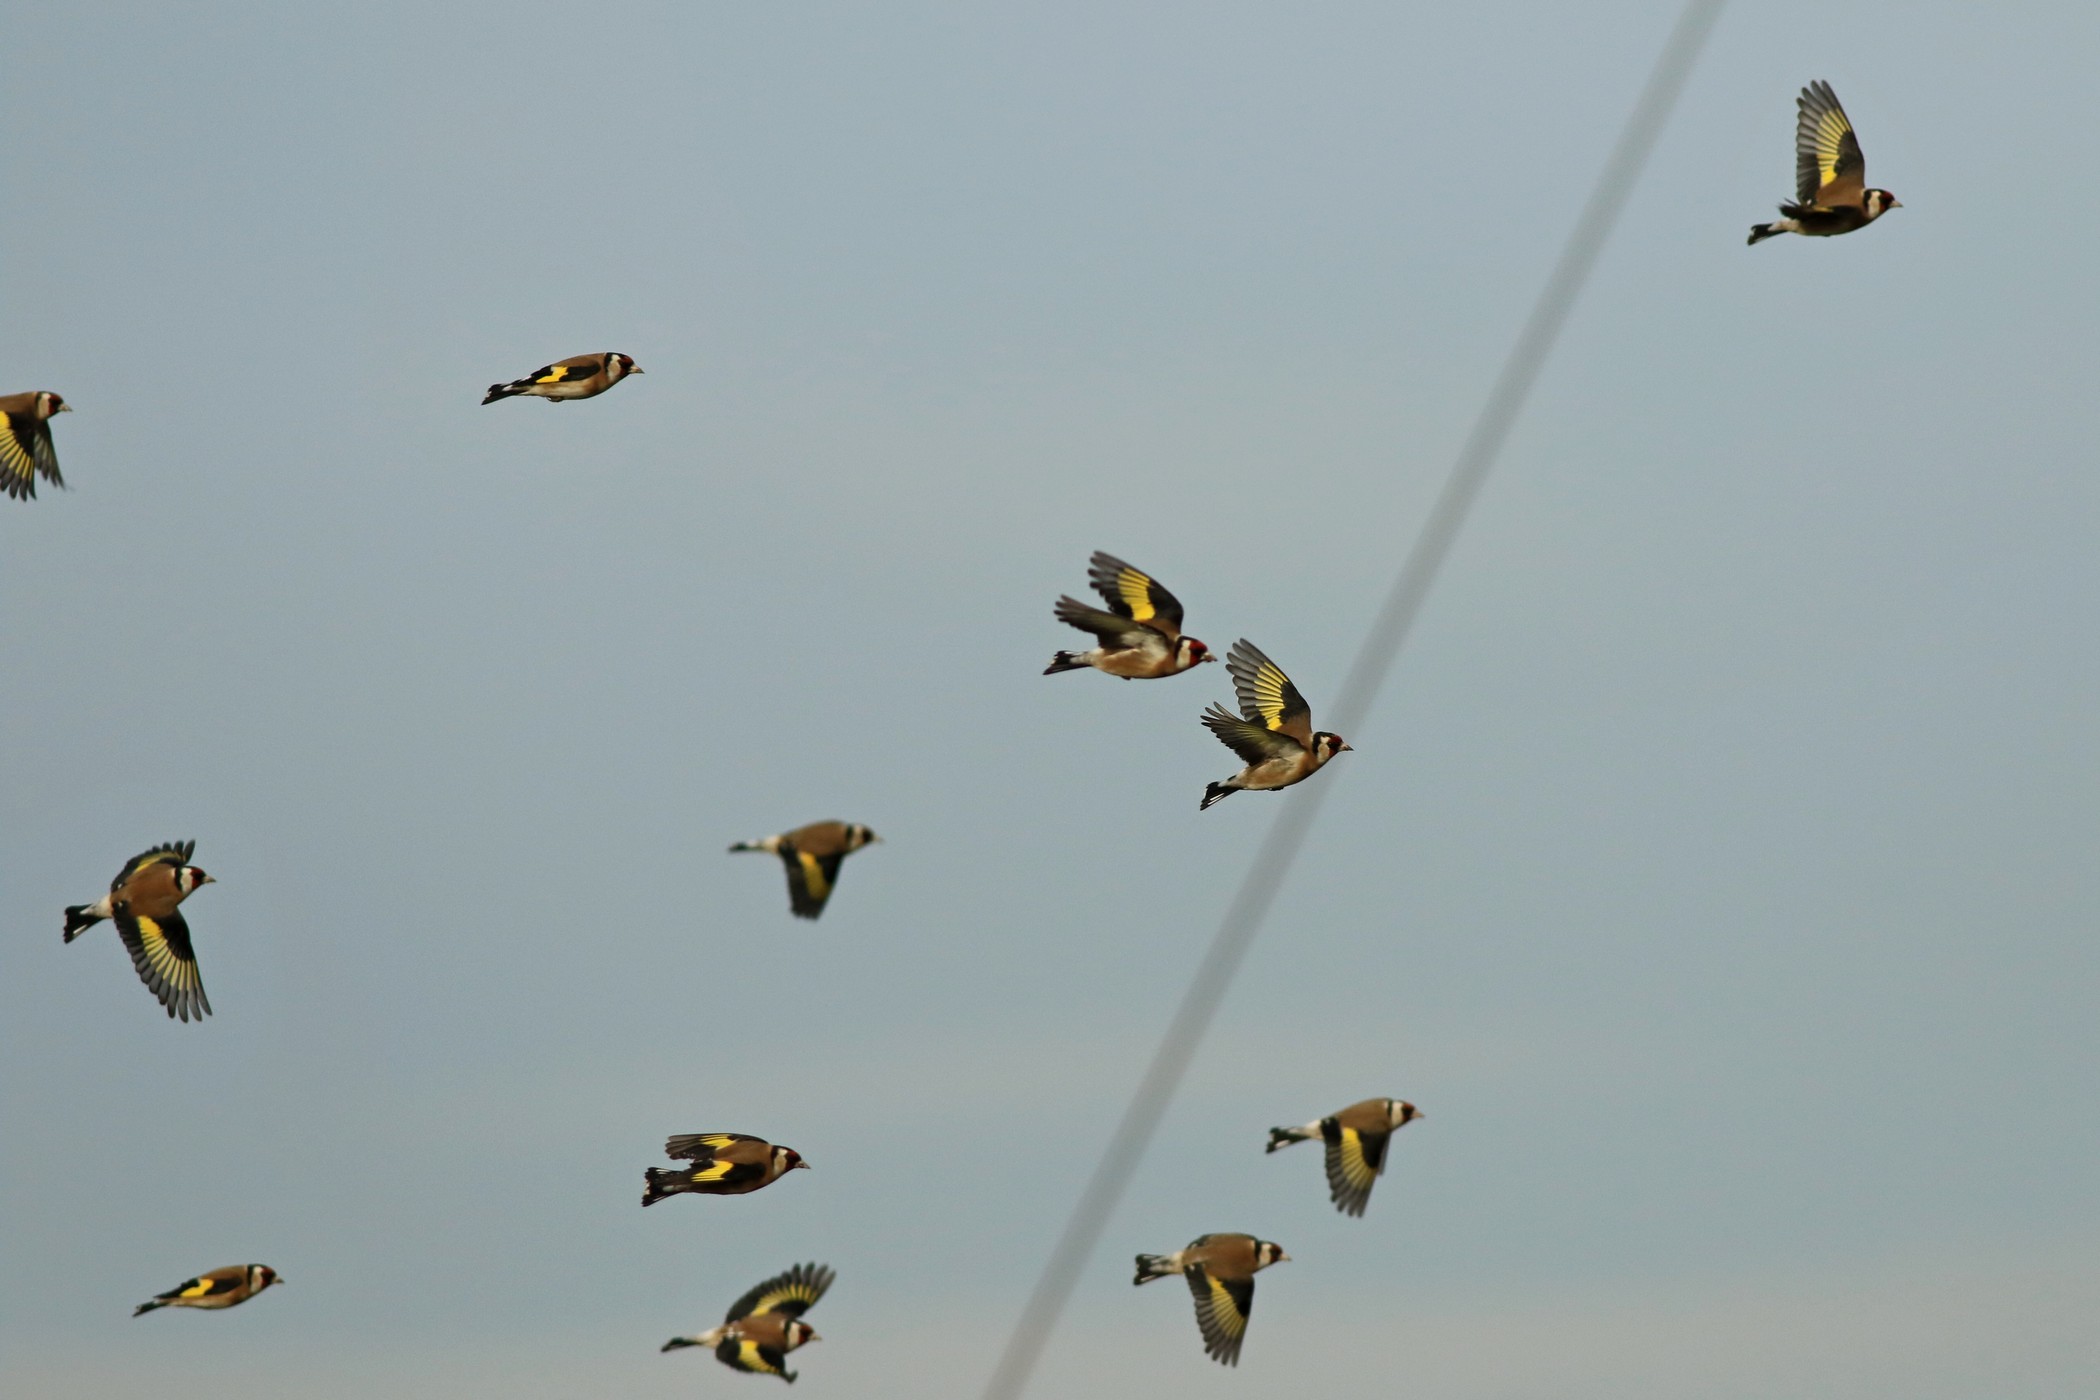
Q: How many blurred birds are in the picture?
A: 1